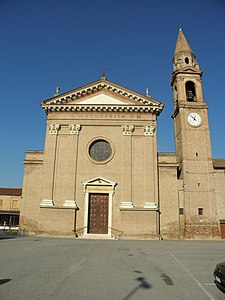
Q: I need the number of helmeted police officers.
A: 0